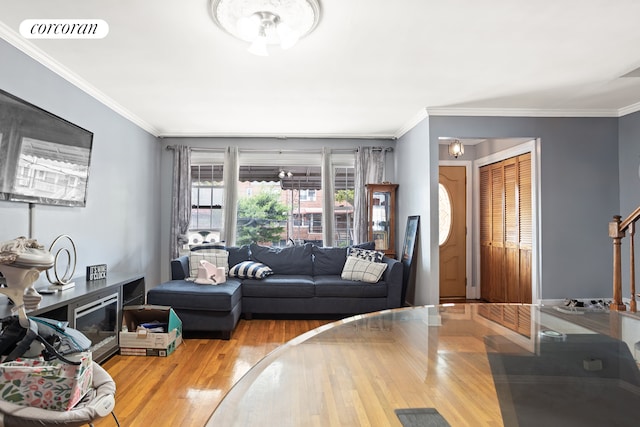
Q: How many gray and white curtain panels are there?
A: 4